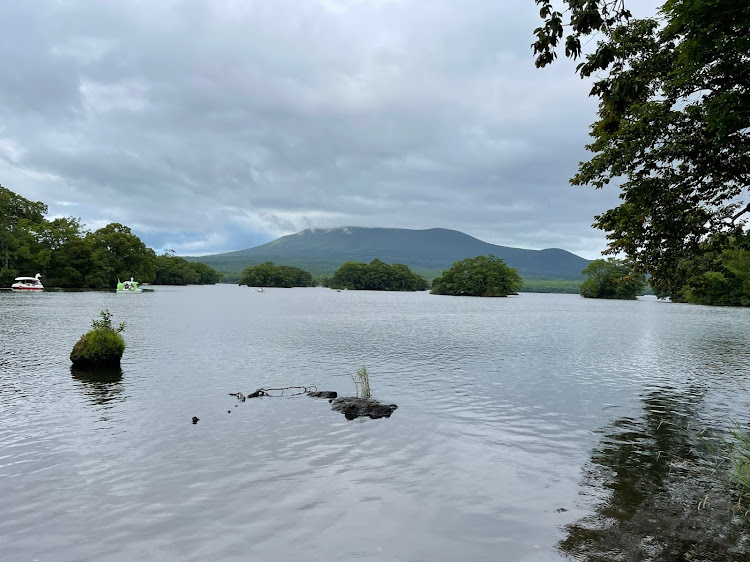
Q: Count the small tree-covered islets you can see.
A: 4